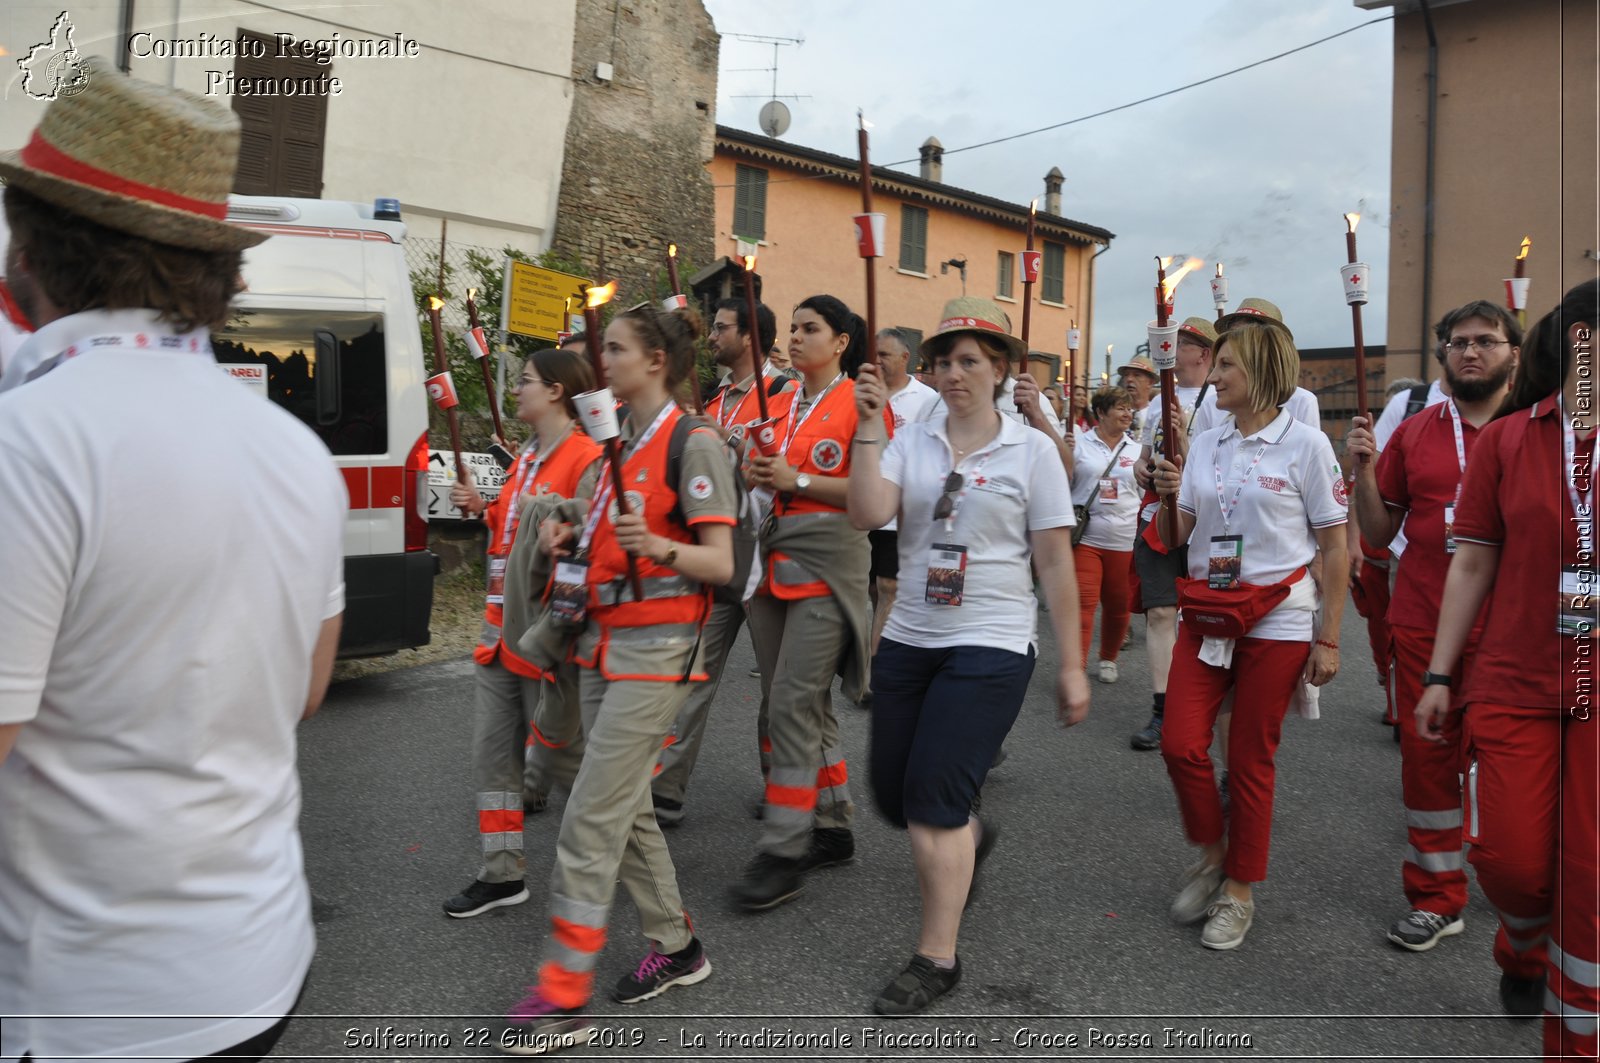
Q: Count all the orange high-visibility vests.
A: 4